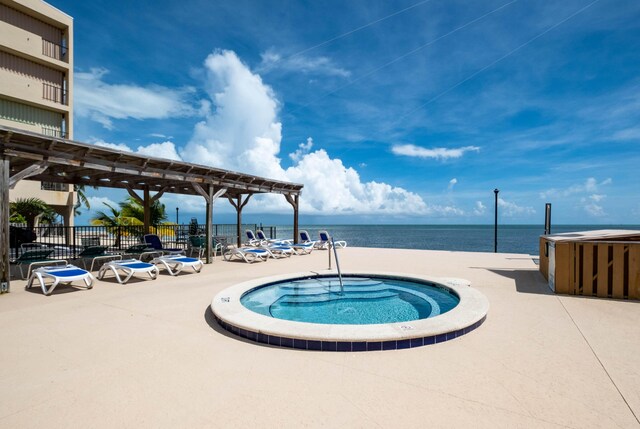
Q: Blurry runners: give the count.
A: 0